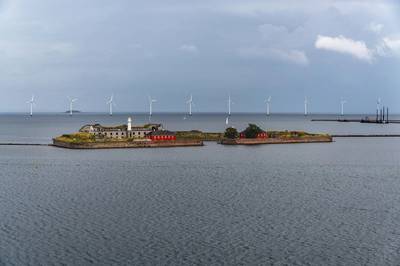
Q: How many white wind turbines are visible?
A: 10